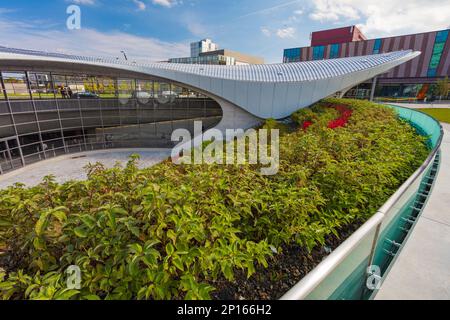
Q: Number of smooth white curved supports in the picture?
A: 1